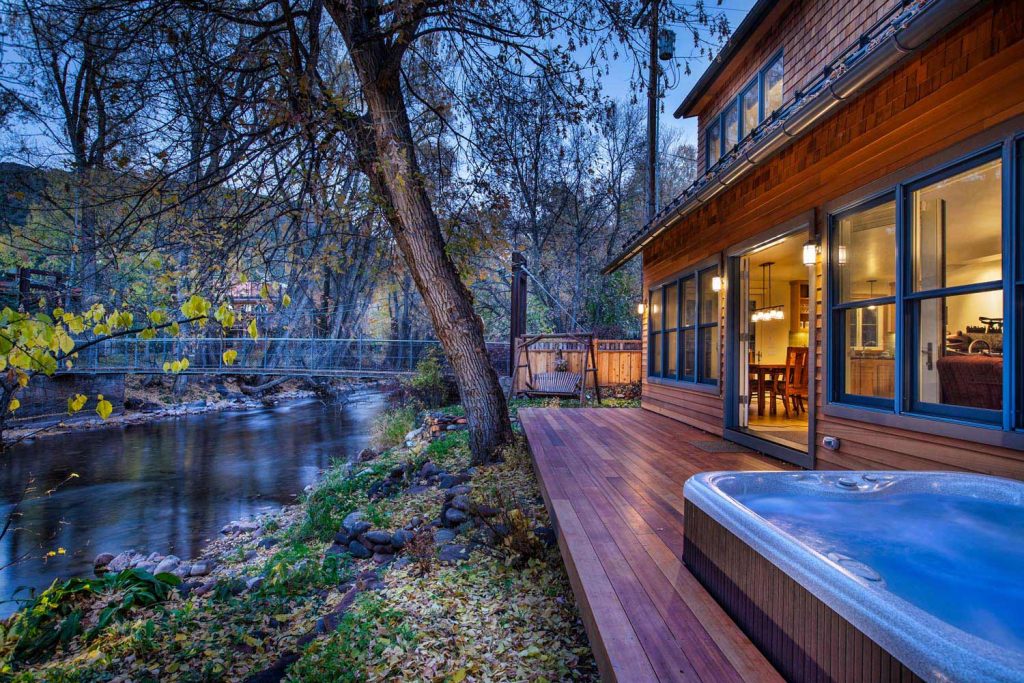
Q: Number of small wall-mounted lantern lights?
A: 3